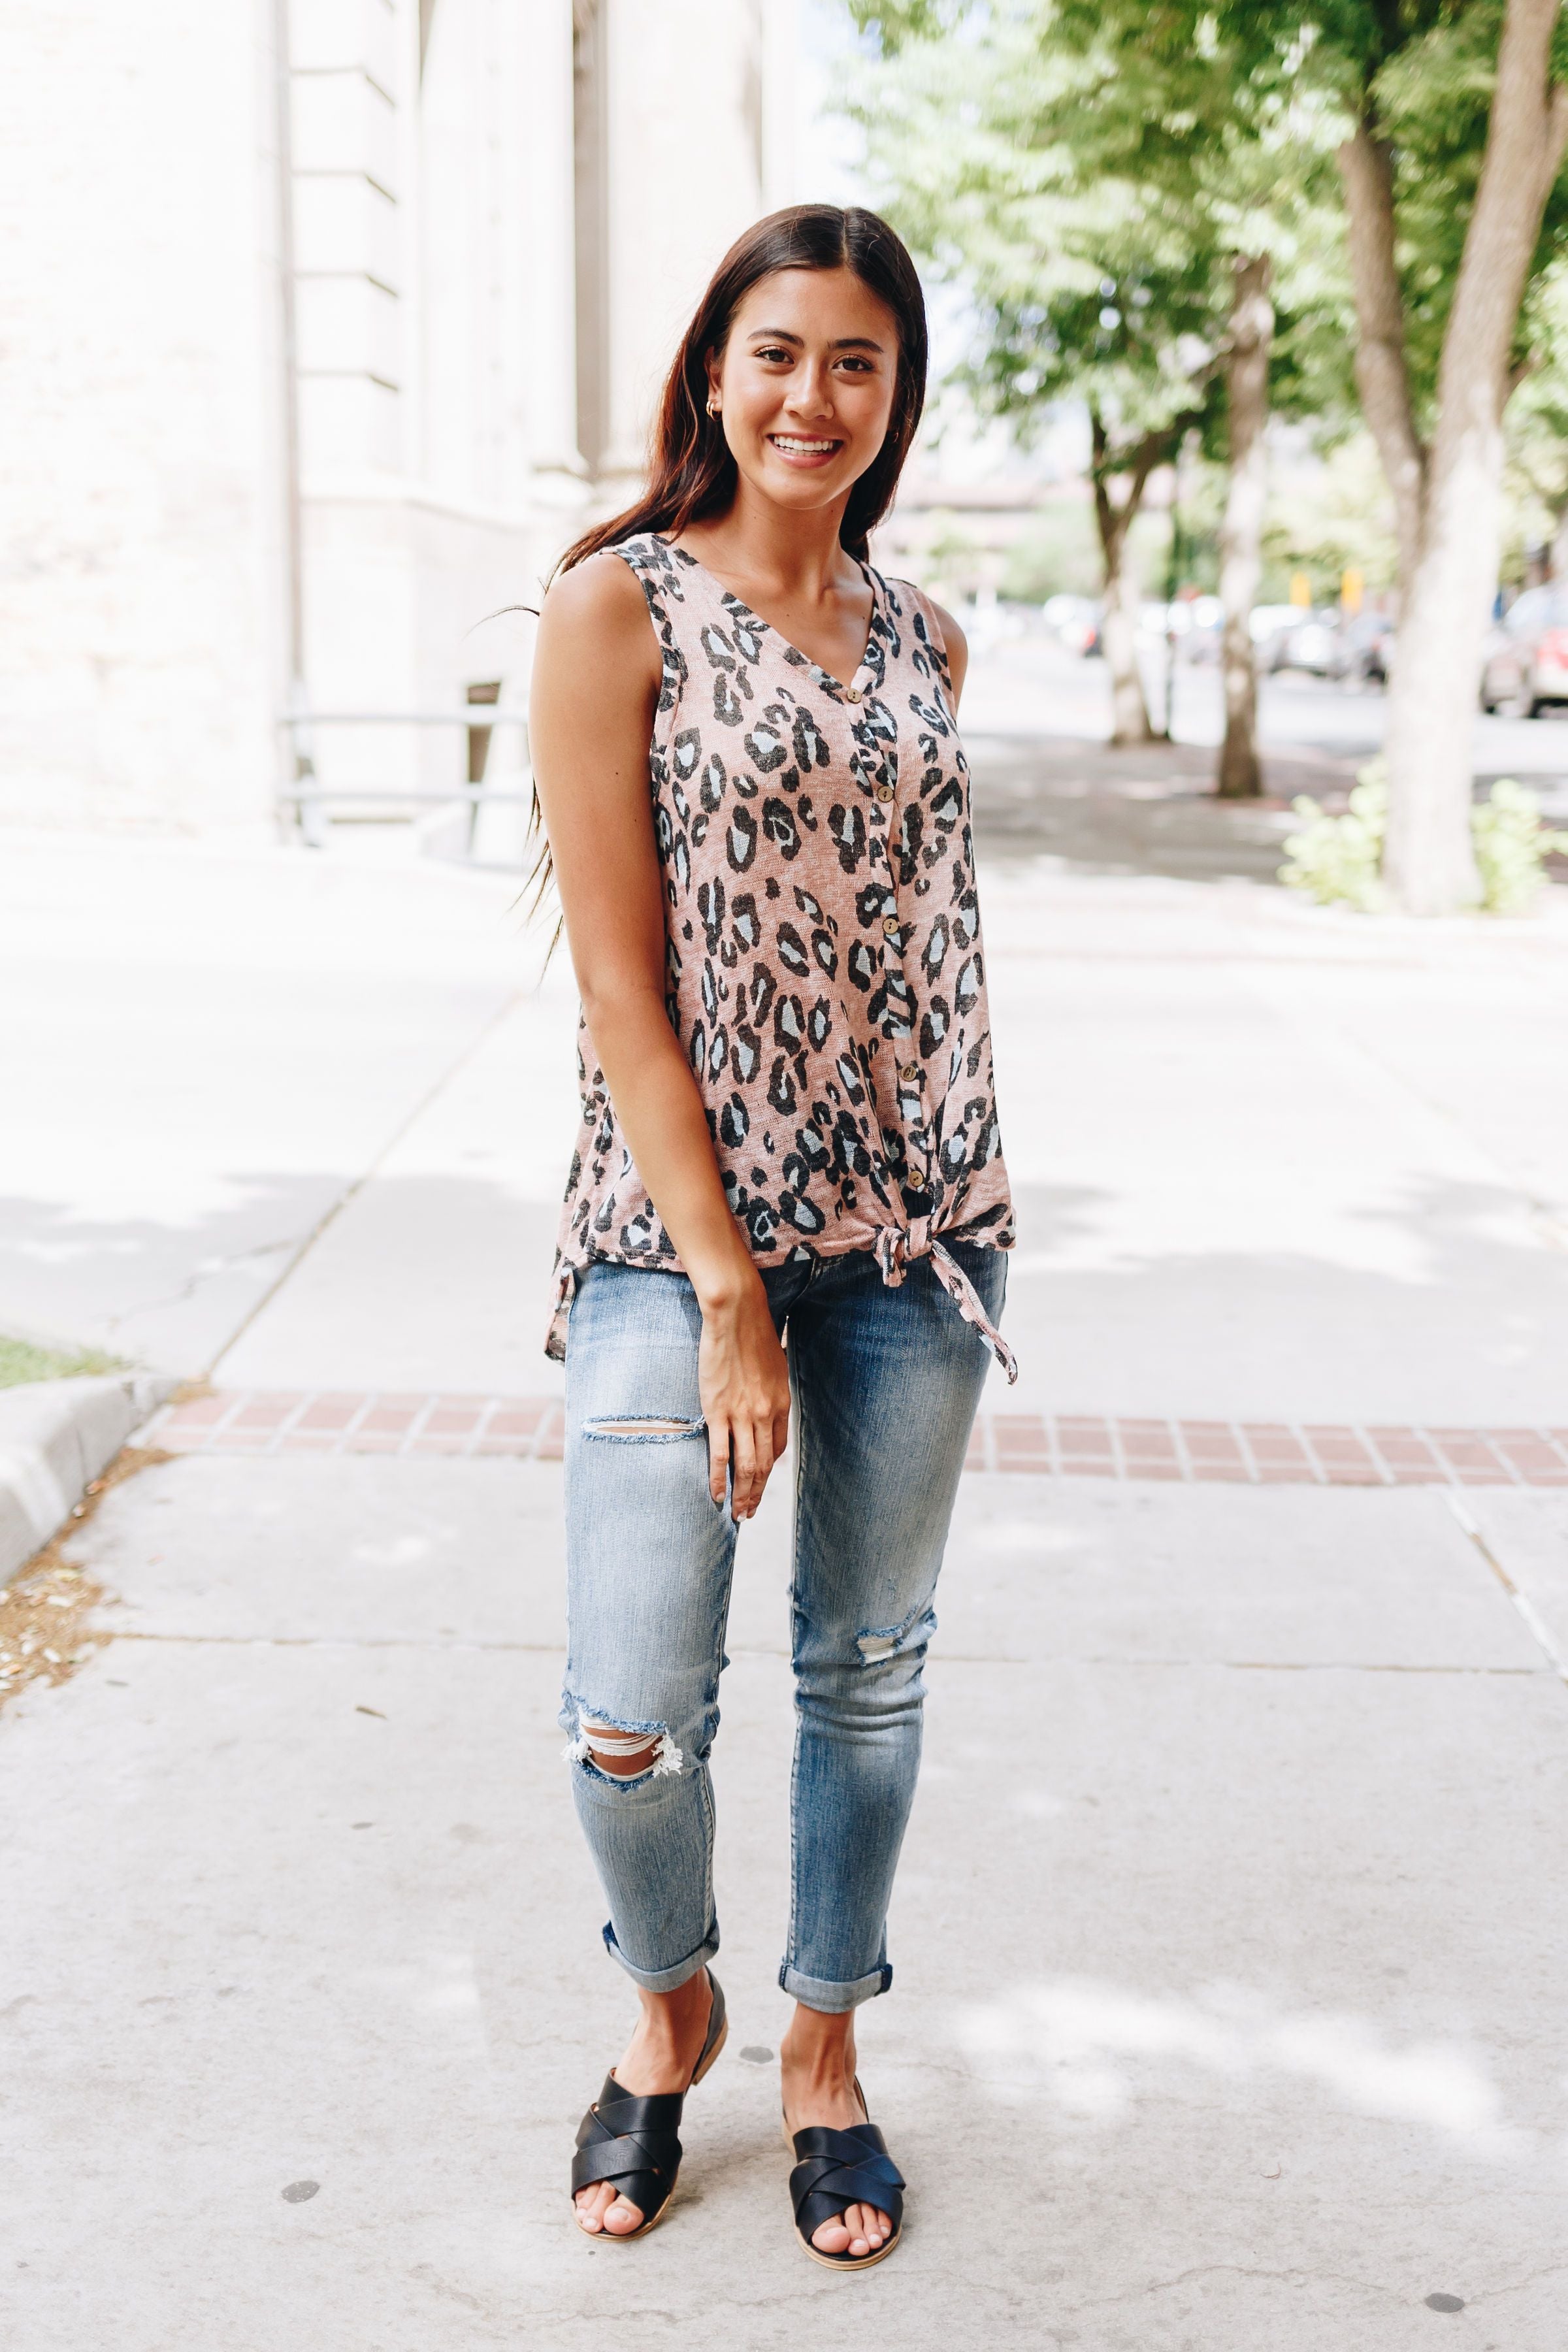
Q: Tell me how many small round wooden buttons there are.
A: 5